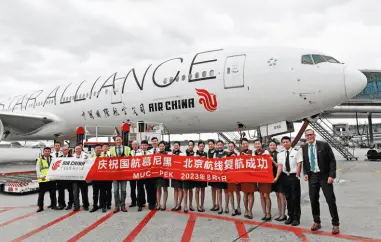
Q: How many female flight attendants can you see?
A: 10